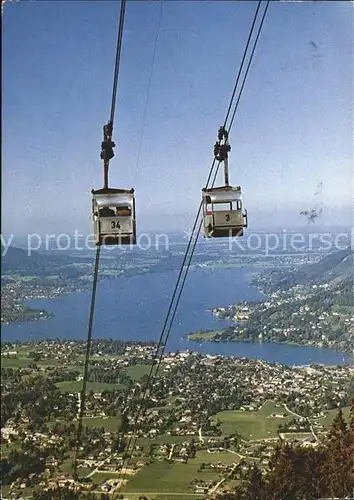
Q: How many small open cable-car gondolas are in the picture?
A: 2